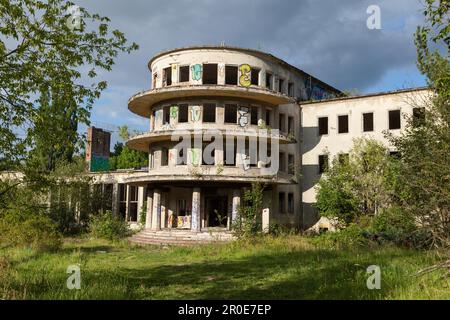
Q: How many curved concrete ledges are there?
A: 3